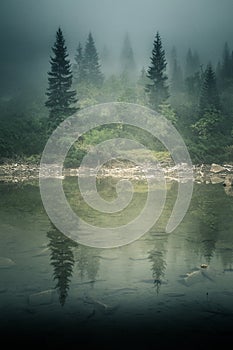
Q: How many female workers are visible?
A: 0